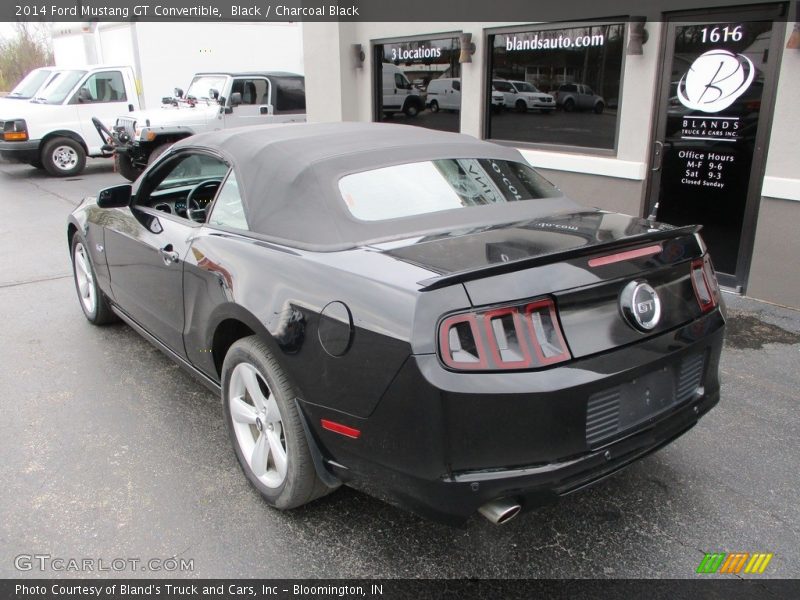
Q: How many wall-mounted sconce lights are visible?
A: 4